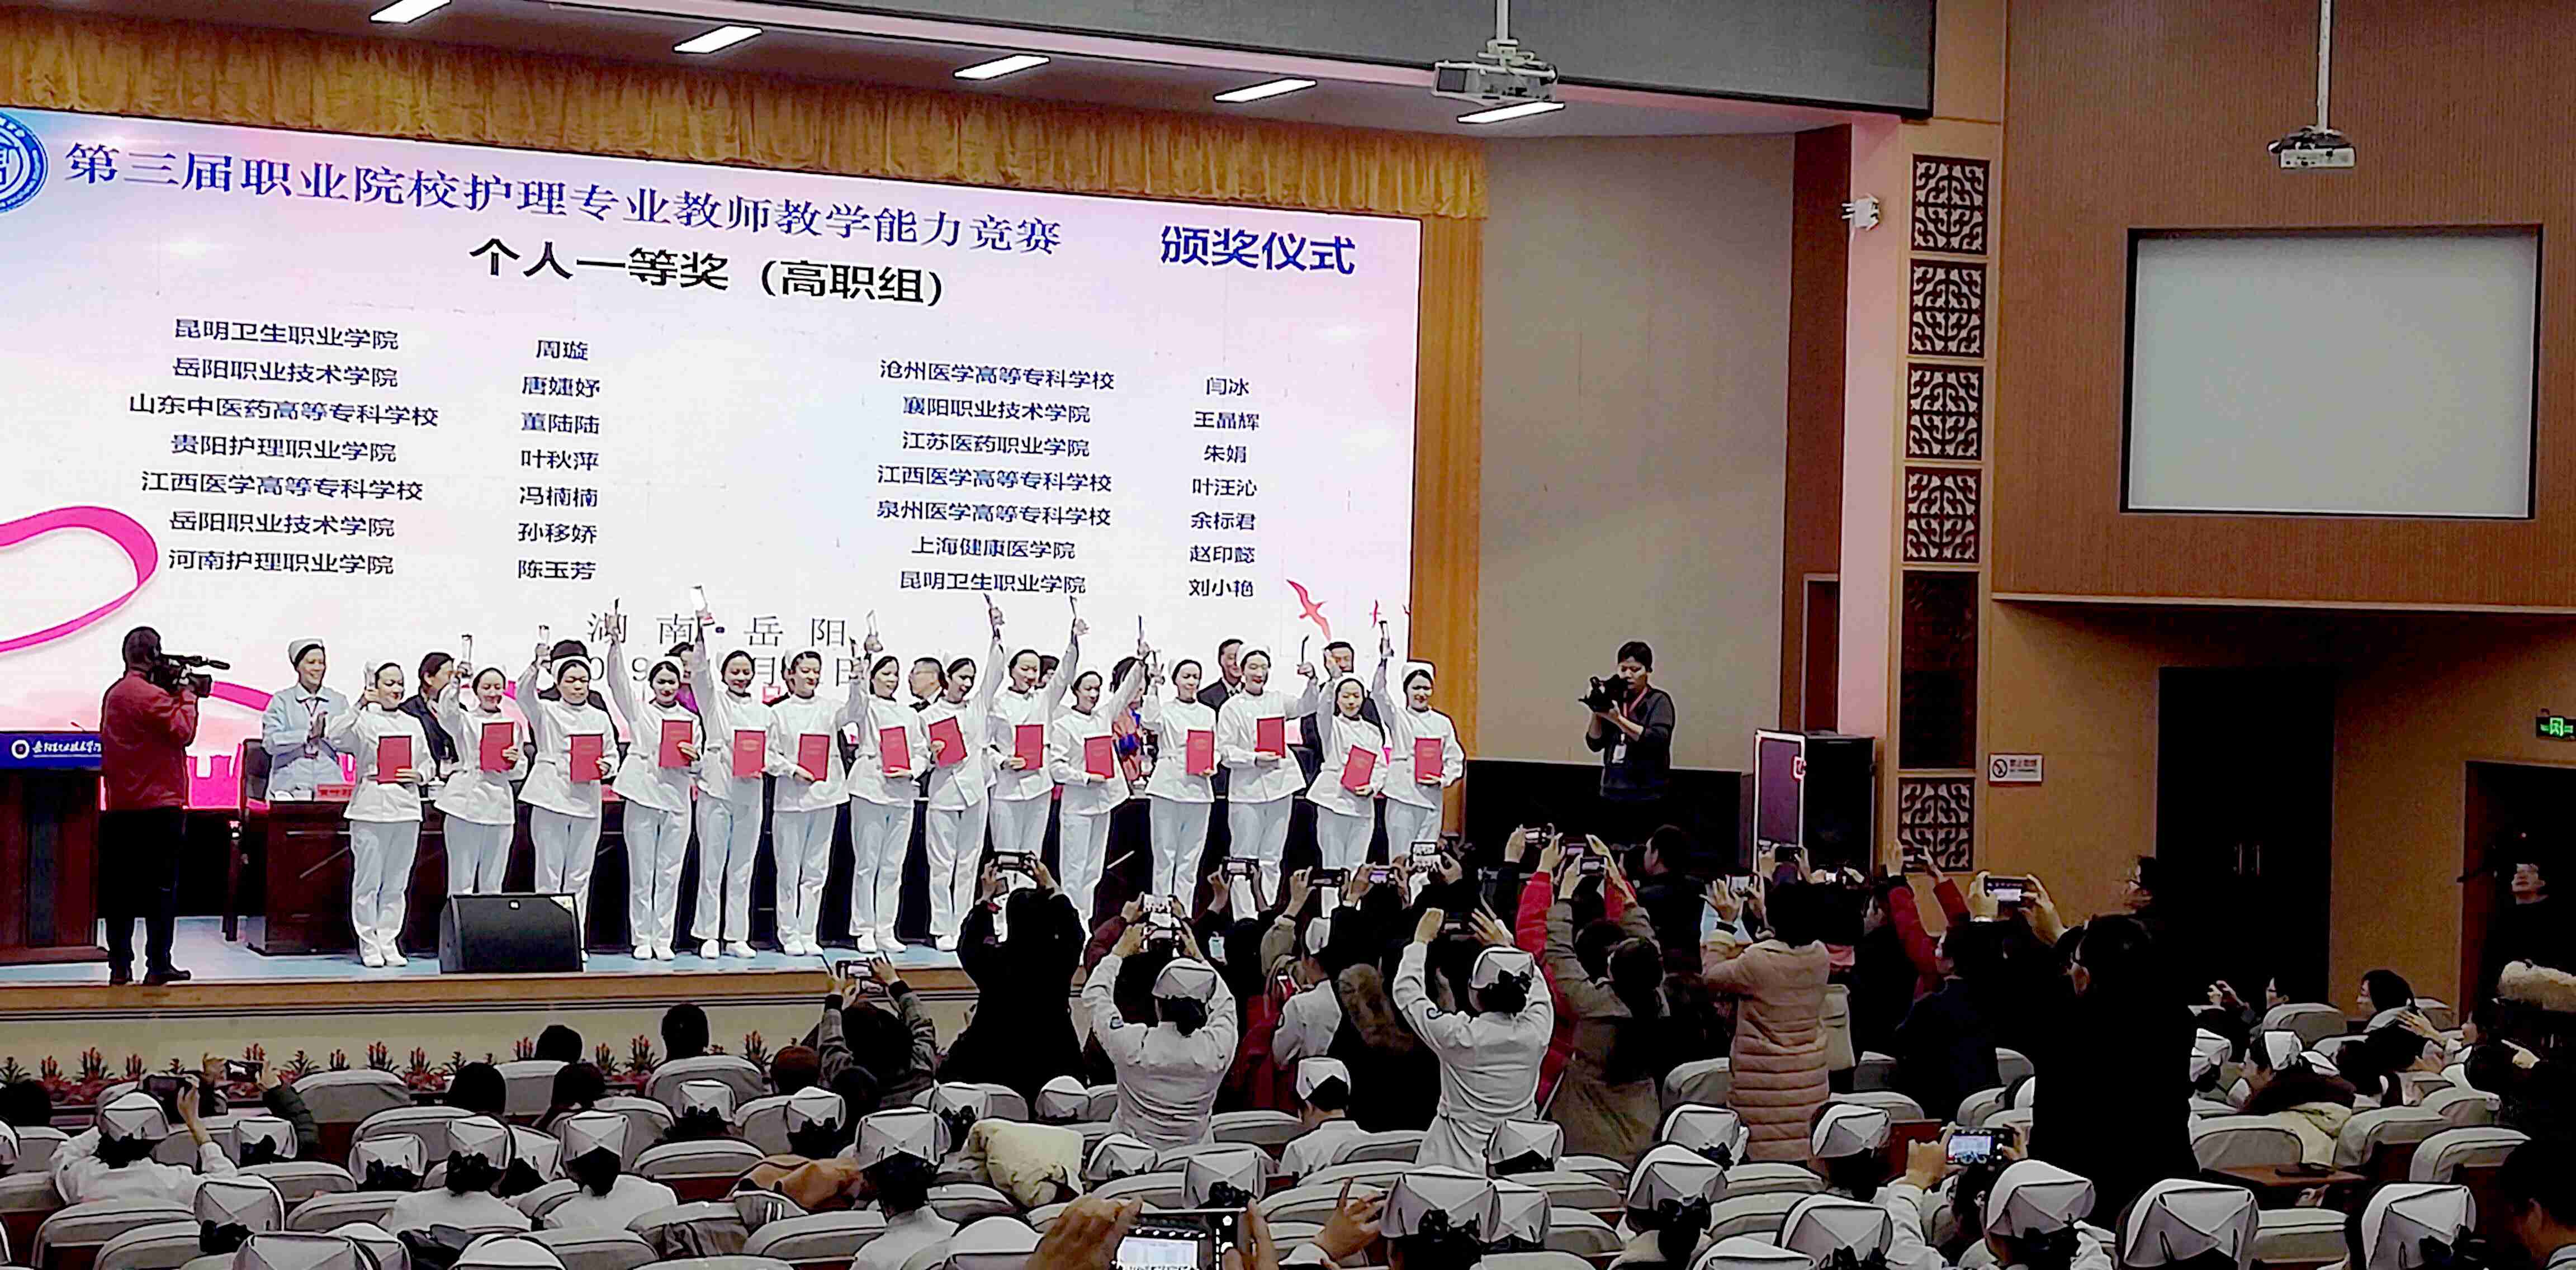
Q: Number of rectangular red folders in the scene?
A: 14